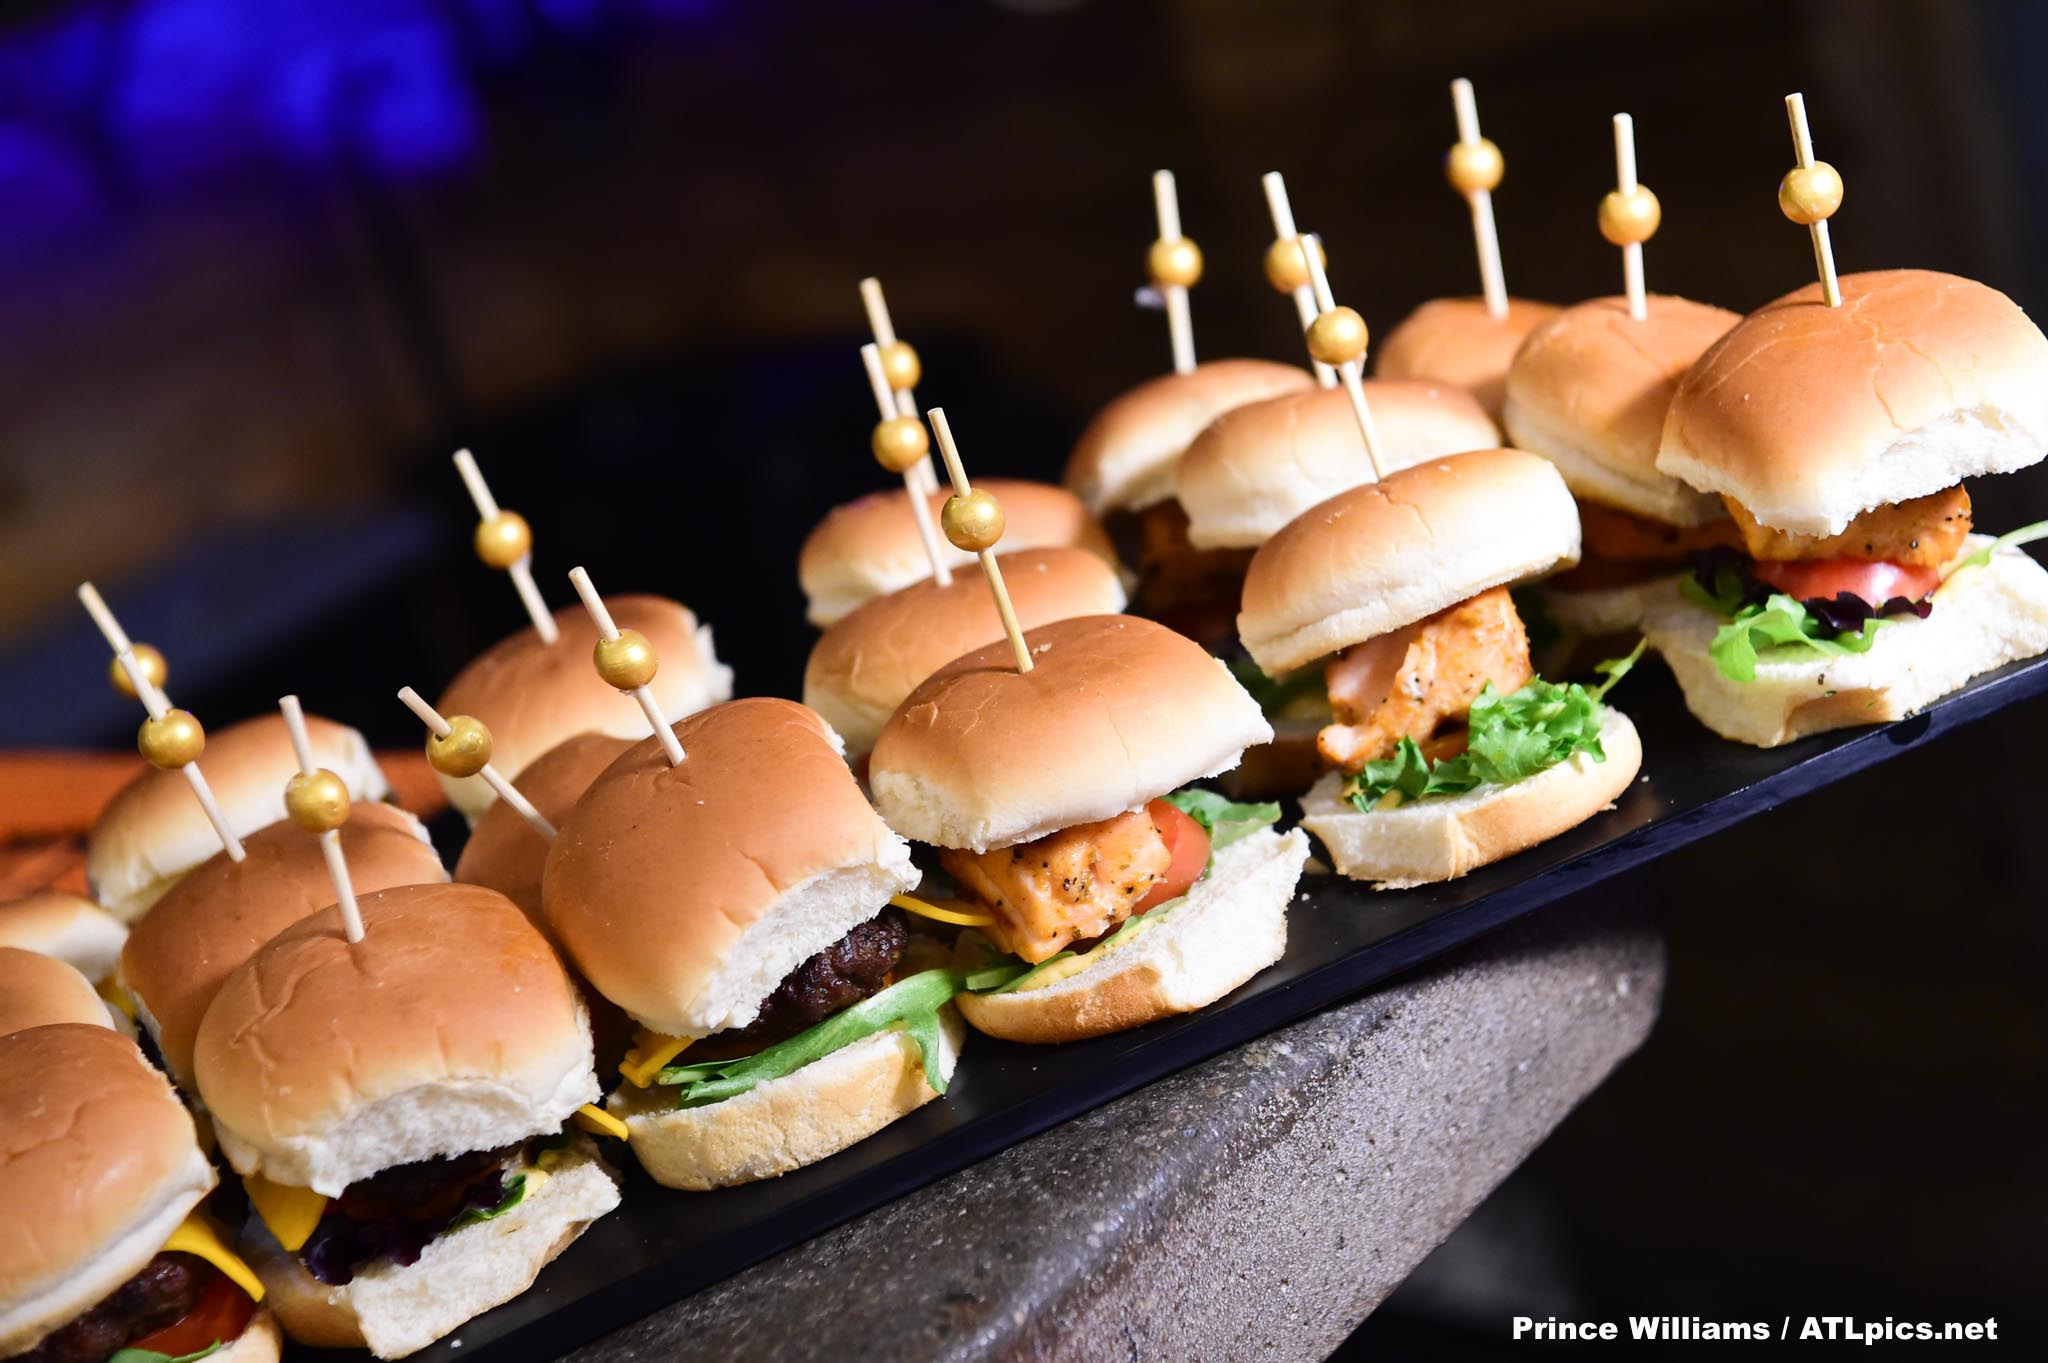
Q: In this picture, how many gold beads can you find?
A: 15